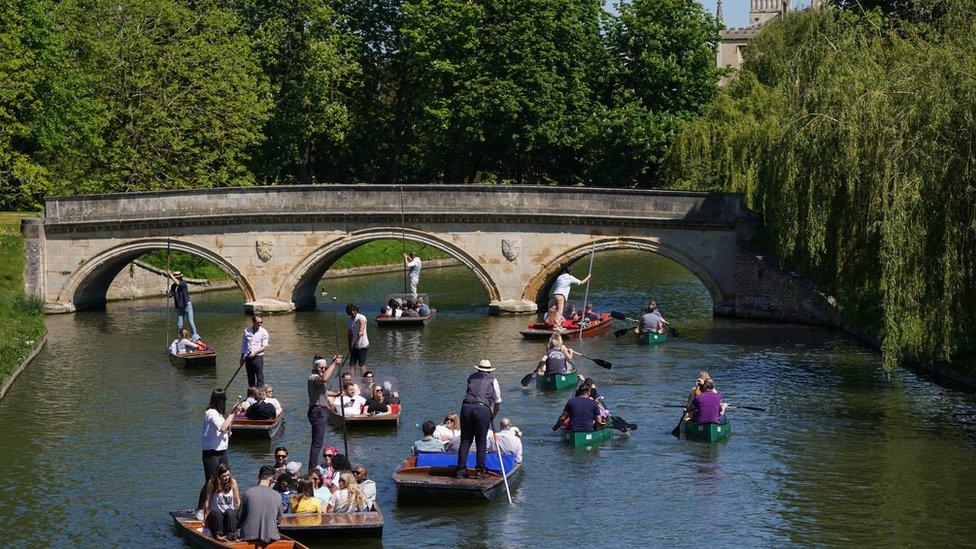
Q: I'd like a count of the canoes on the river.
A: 4